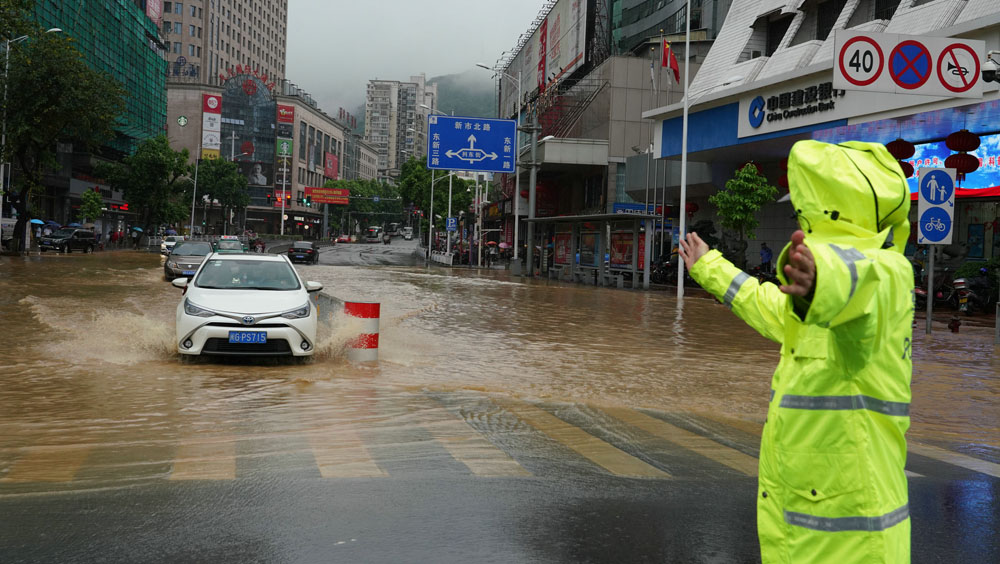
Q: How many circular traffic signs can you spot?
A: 5